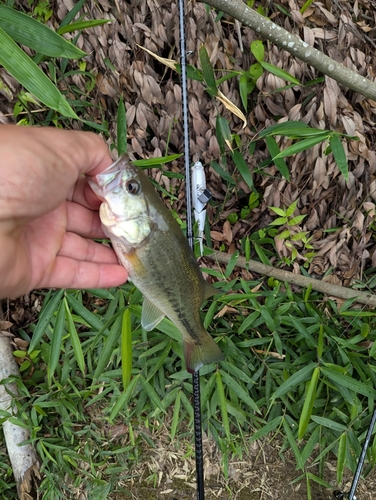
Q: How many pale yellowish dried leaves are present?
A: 2